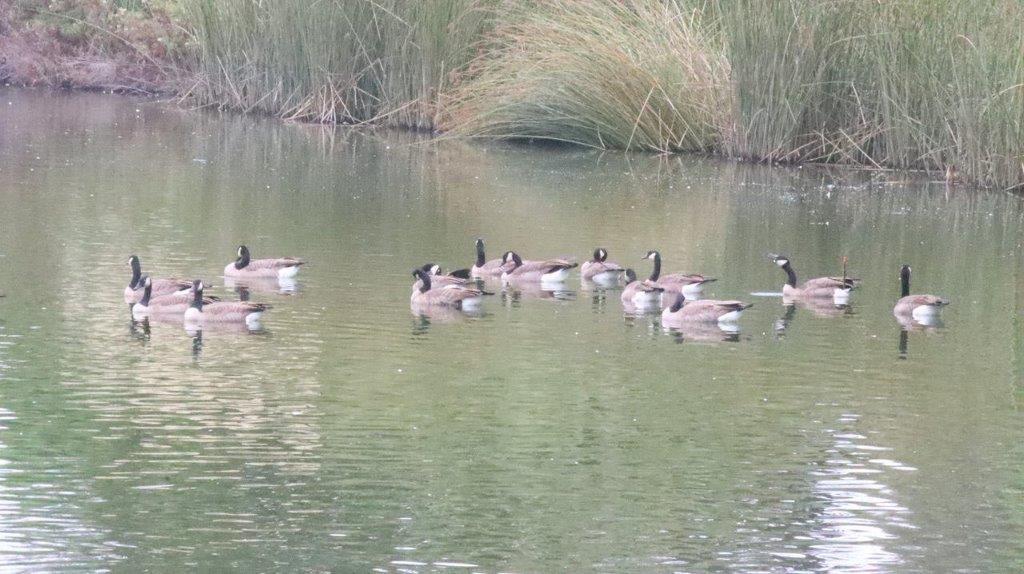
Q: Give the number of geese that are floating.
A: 14